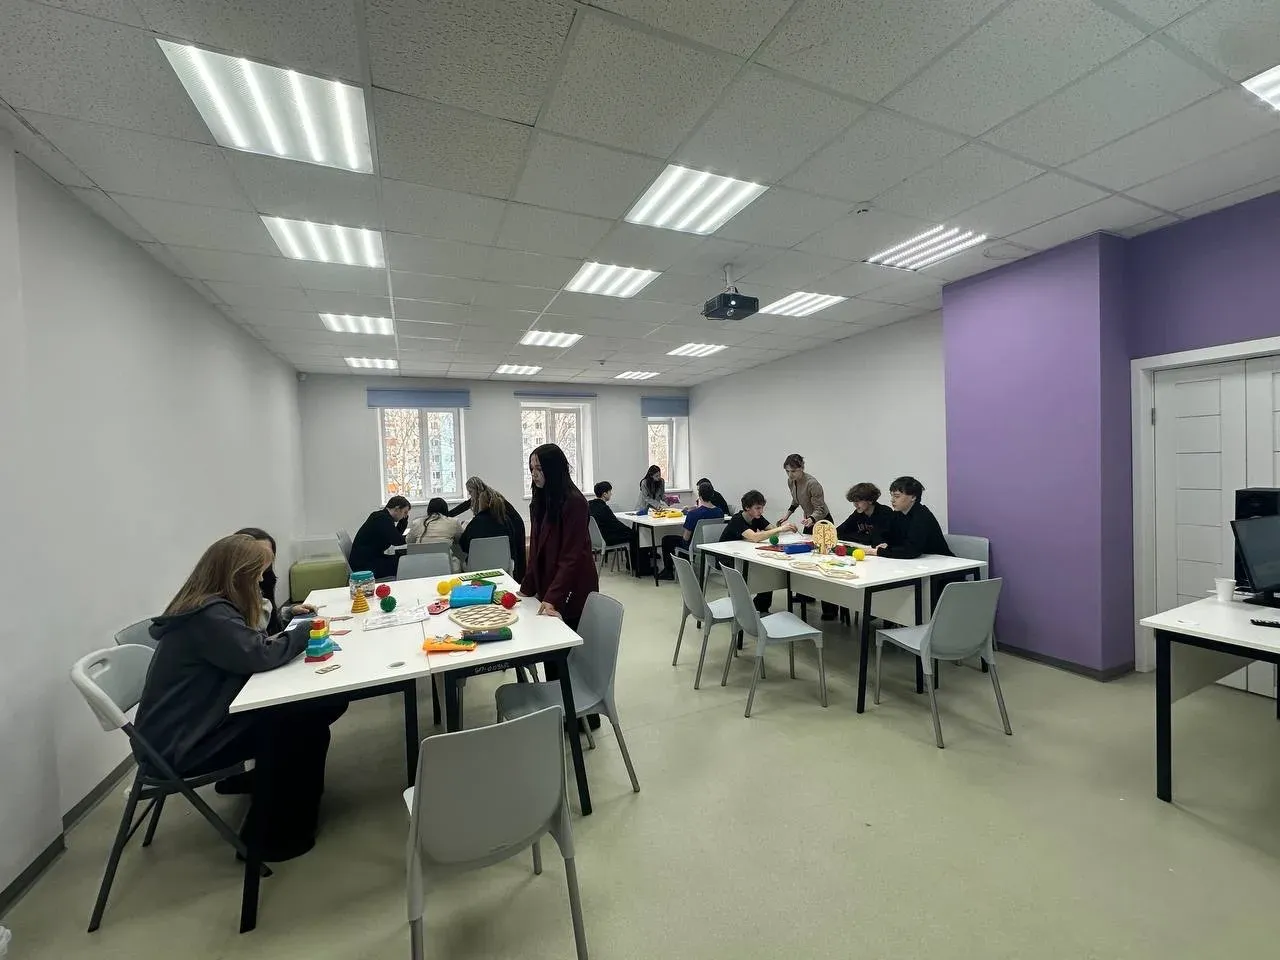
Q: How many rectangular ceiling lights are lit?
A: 13